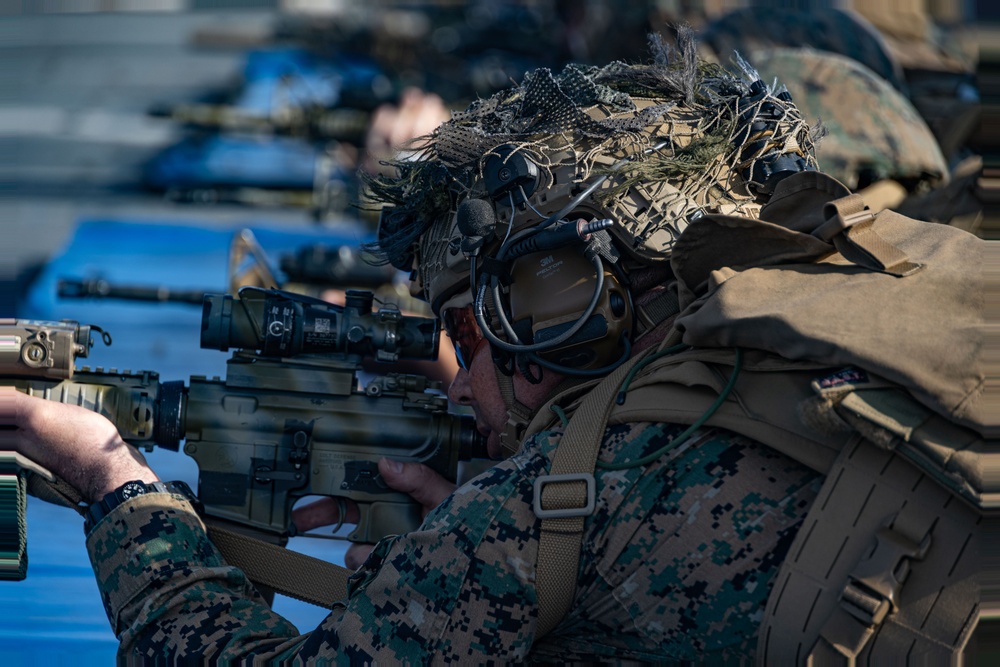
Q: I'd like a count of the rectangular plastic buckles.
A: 1